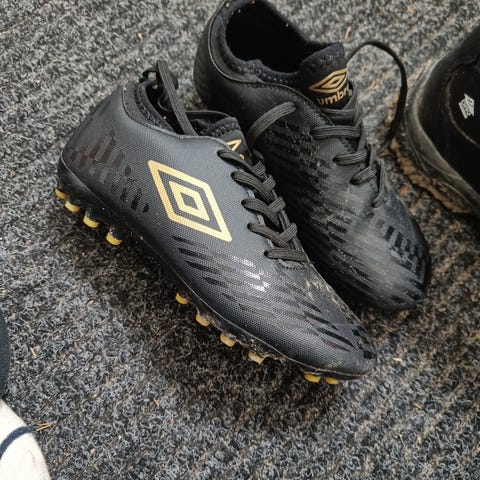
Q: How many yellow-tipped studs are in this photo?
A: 10